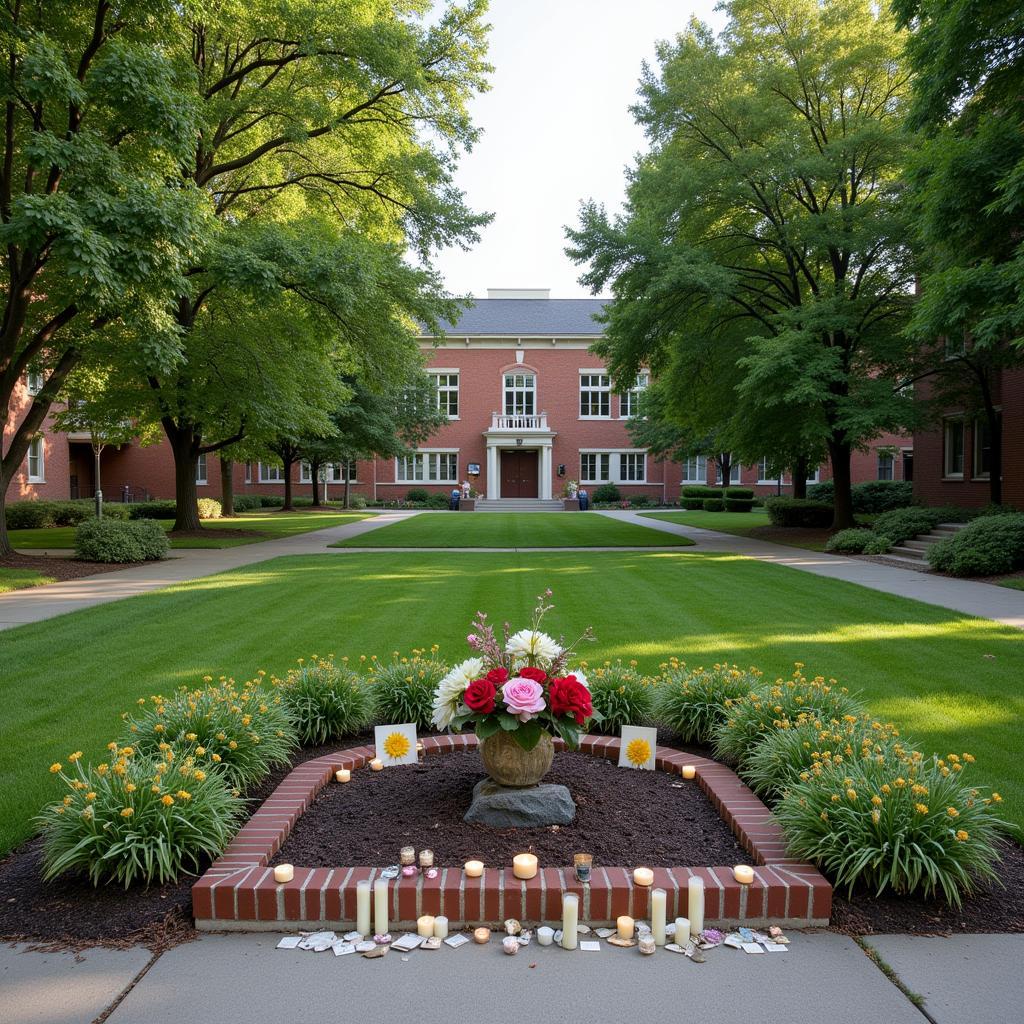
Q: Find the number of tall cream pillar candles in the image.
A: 5